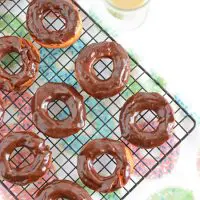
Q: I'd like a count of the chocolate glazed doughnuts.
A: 8